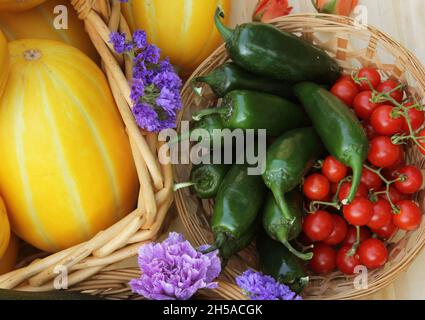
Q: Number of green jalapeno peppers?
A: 11